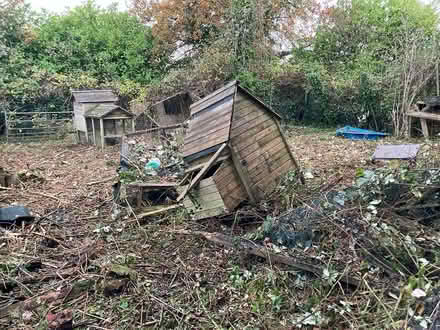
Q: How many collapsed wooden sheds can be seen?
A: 1